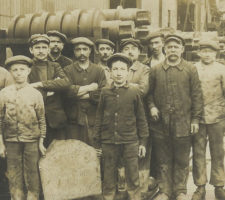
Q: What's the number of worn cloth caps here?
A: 10